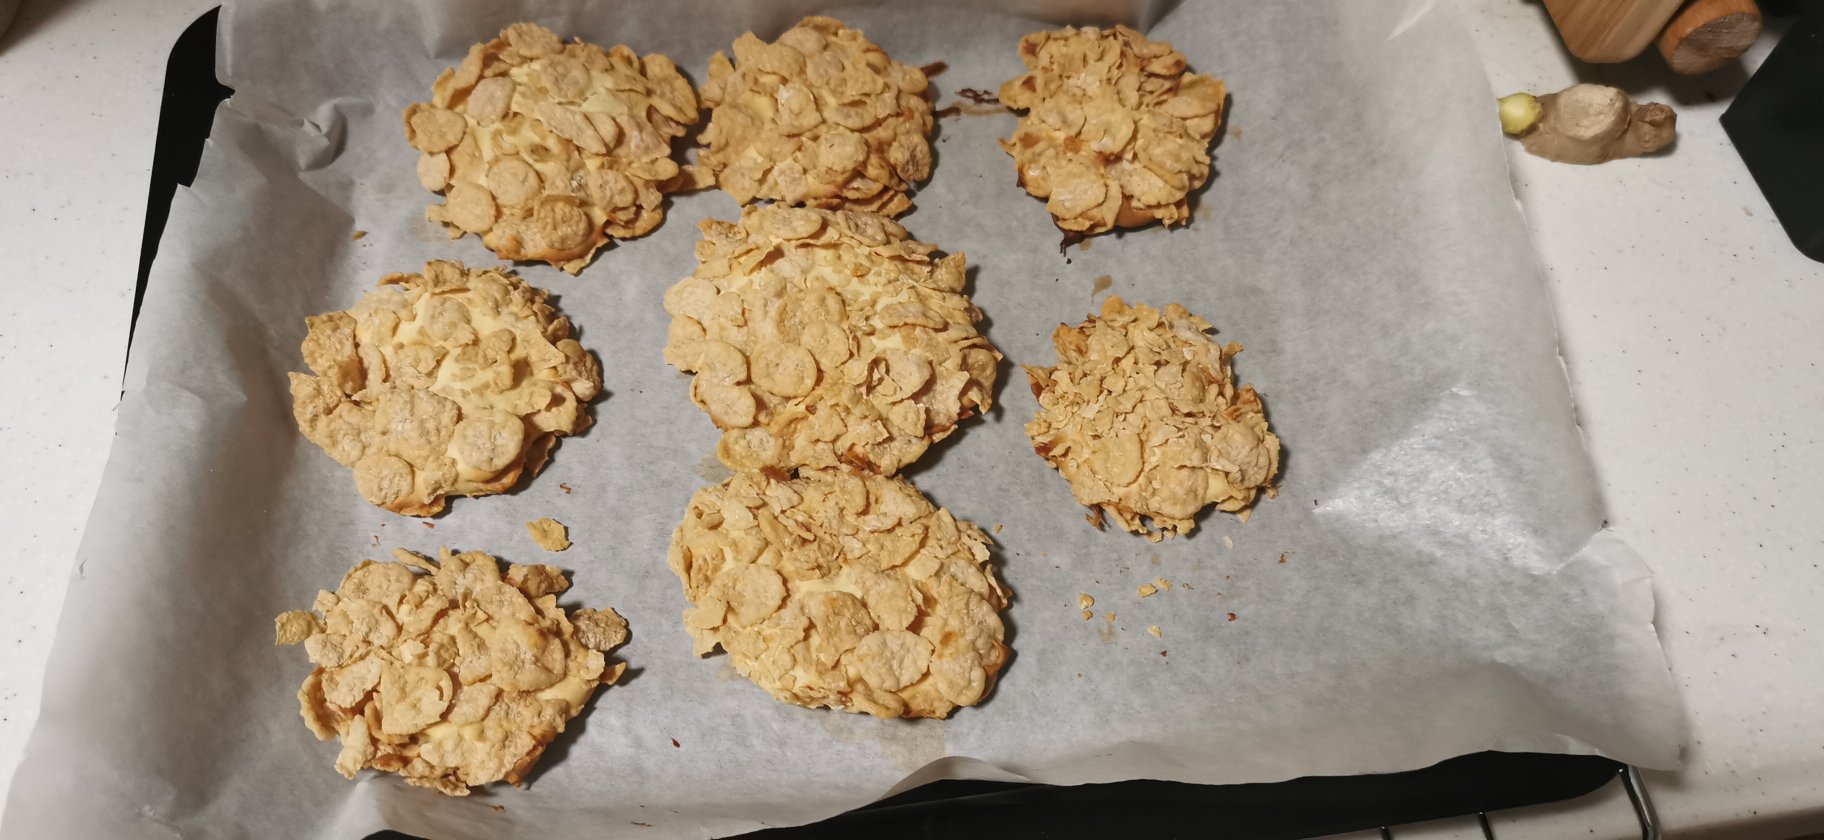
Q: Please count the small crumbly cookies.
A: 8